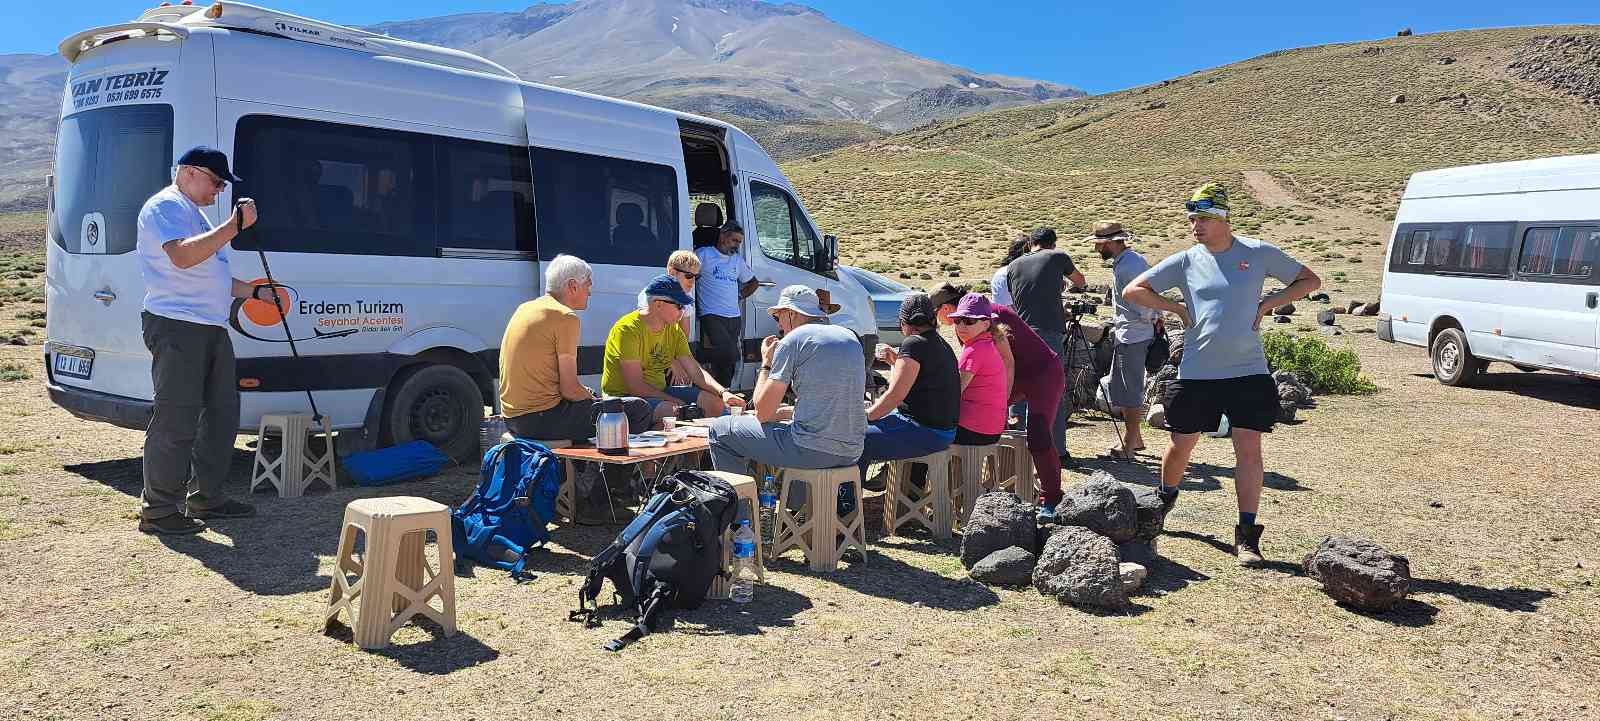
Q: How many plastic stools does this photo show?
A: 8